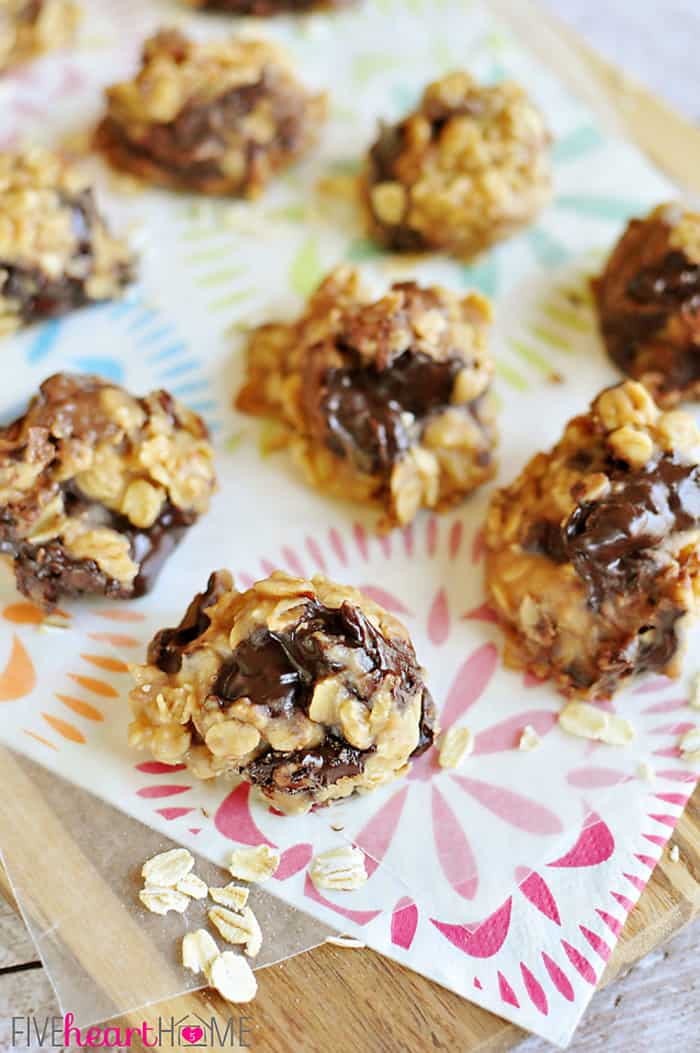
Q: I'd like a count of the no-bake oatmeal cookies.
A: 10